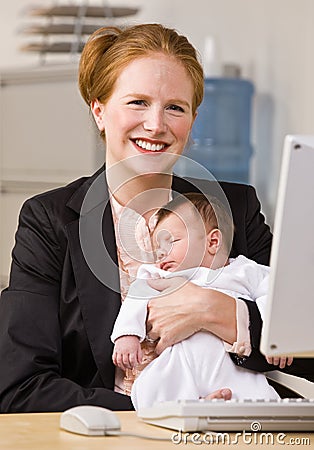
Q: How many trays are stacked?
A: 3